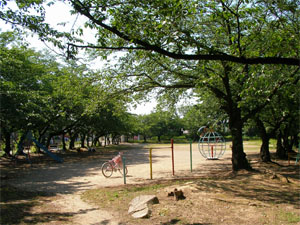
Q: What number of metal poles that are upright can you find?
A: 4